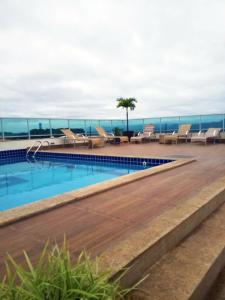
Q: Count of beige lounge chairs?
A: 5